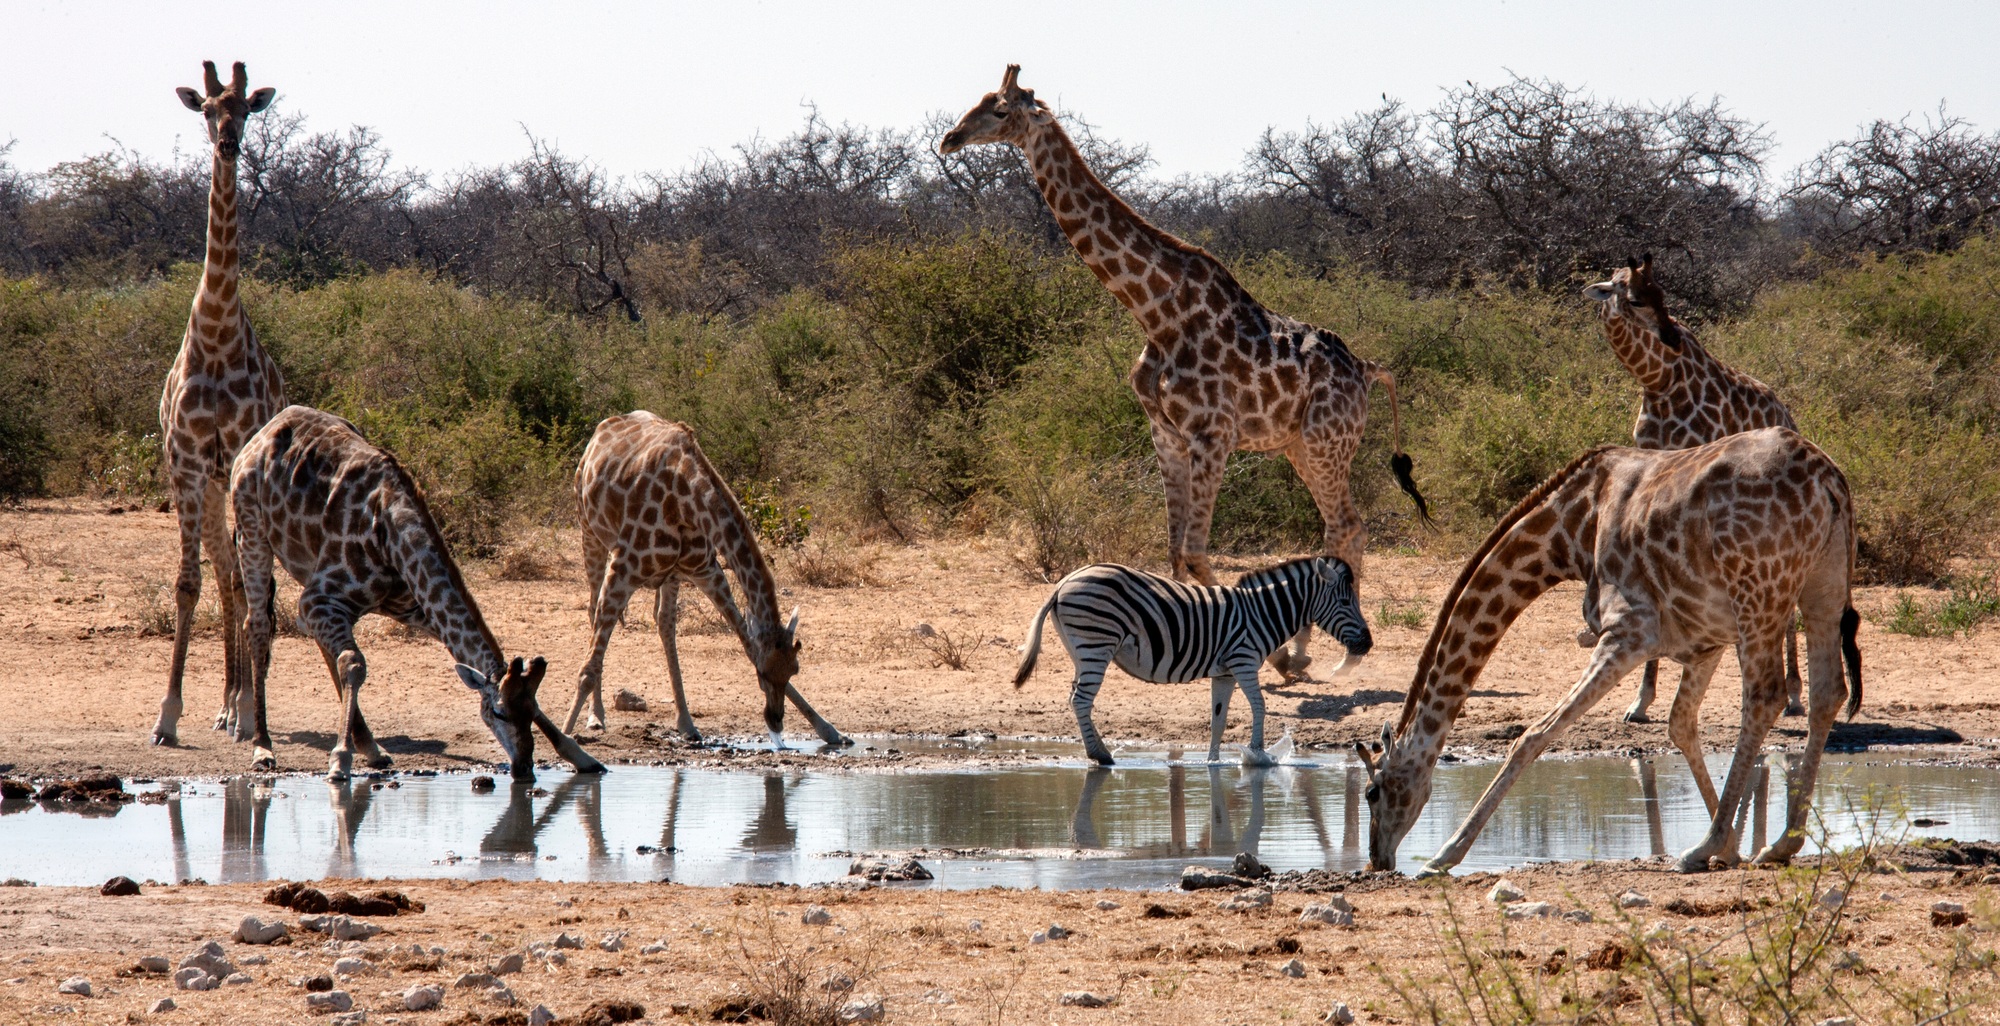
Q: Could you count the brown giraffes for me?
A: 6